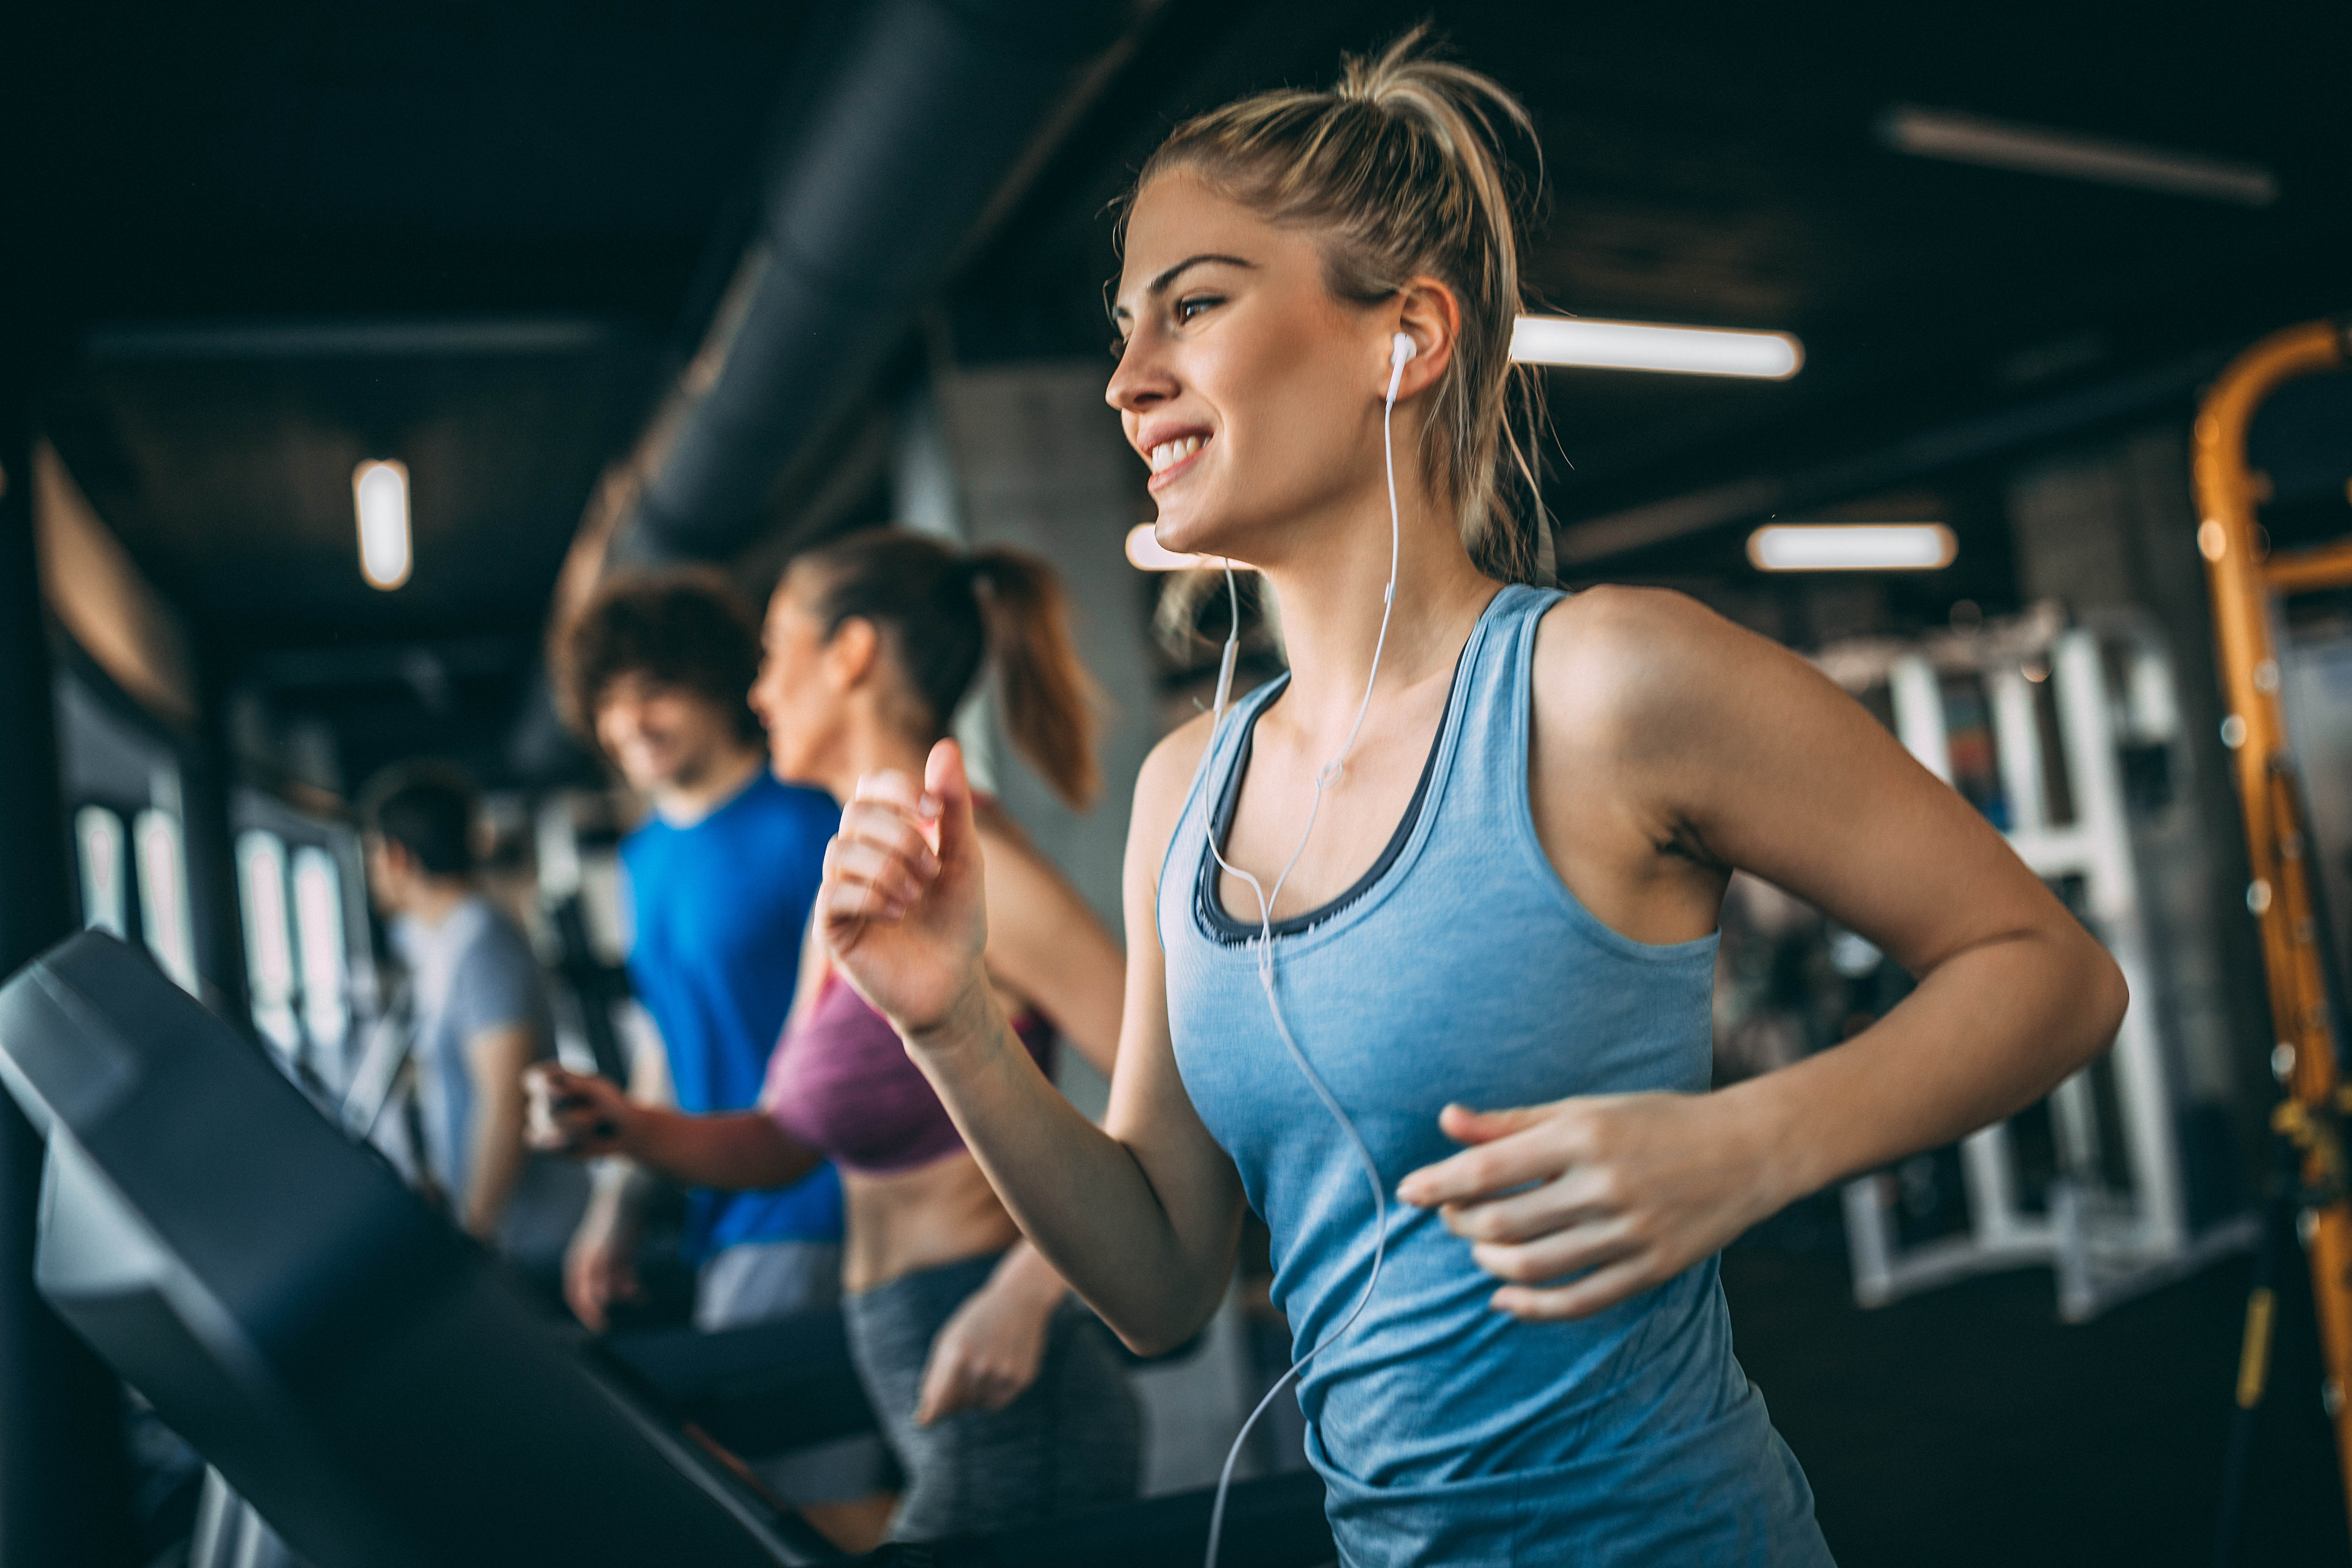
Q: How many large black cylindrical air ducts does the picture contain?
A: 1